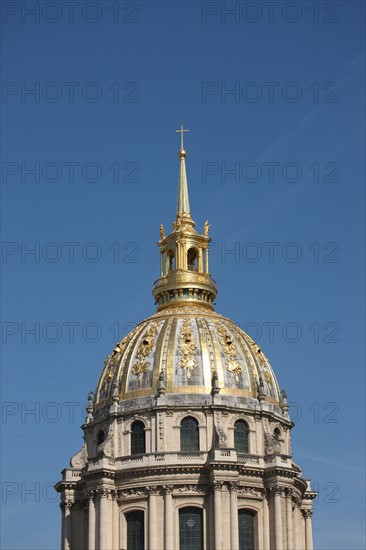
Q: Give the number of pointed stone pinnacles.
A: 6